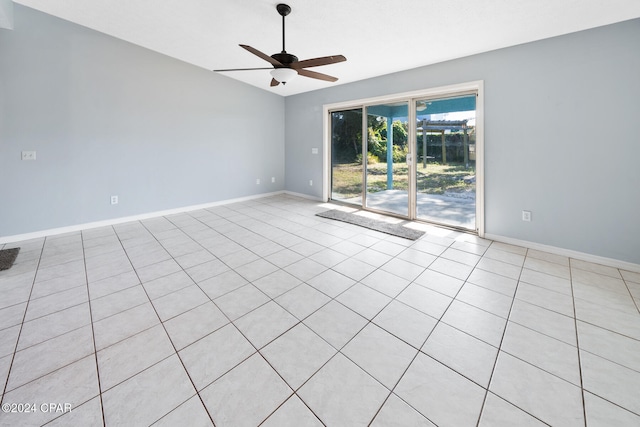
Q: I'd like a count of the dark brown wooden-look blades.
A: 5